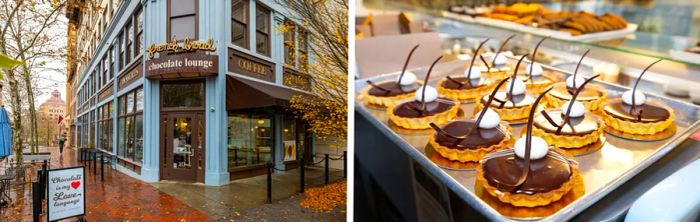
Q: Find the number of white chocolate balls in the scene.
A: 11